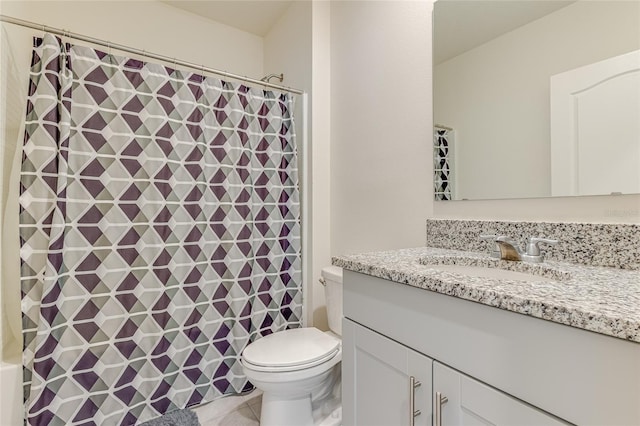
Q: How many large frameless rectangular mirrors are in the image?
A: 1